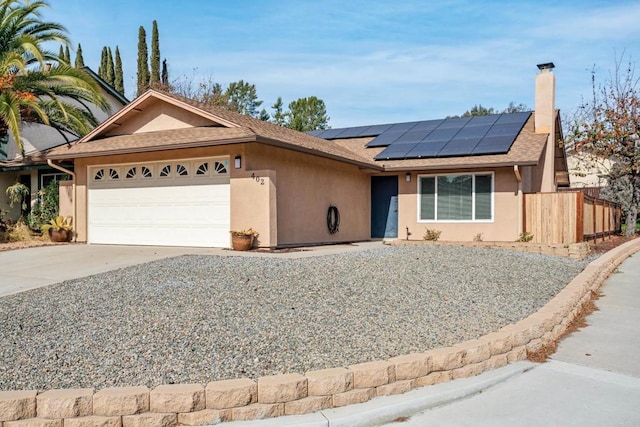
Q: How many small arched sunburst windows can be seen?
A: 8